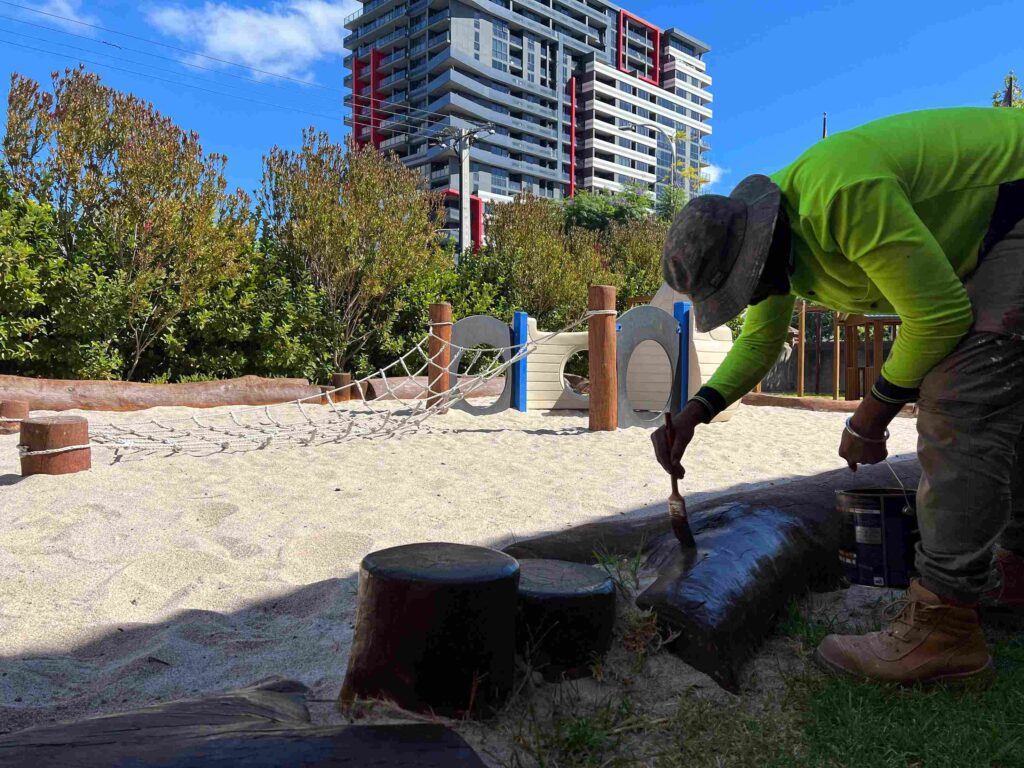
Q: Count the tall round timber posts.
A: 2